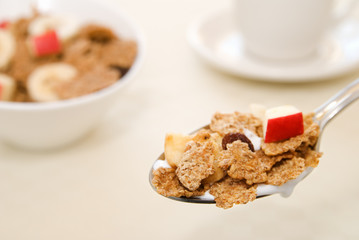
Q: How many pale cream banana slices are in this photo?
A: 3